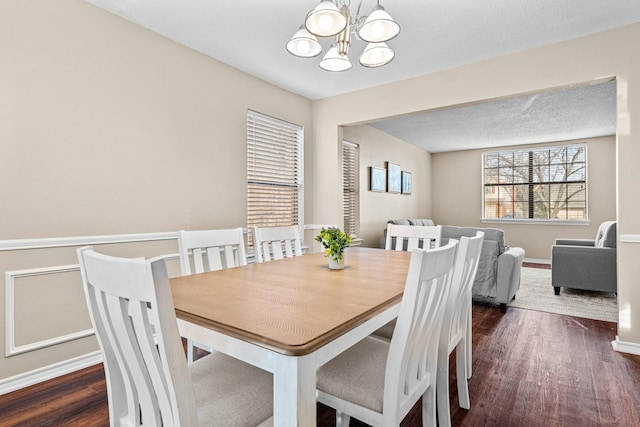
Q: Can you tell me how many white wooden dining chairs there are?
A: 6